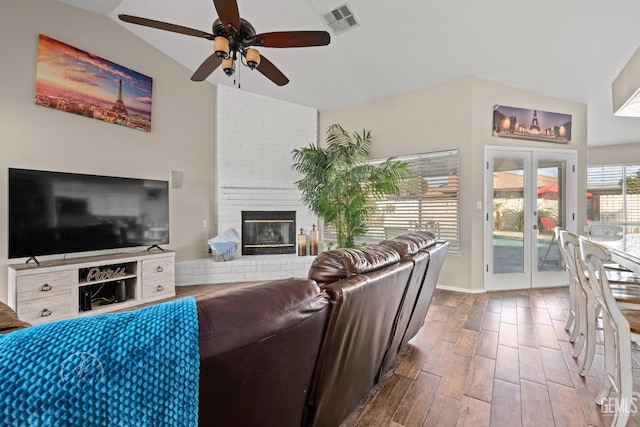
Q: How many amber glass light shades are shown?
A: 3